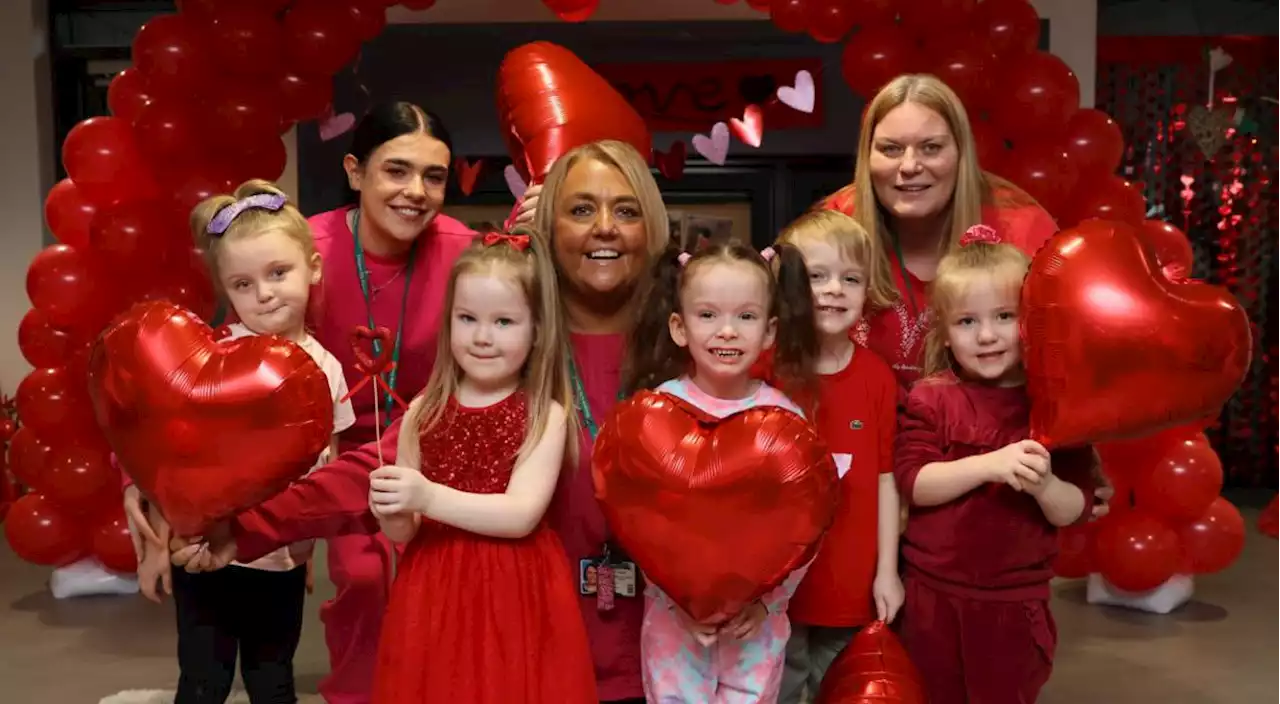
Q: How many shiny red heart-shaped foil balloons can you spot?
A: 5